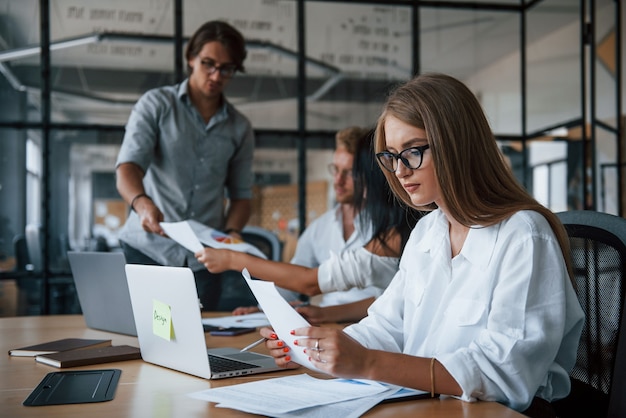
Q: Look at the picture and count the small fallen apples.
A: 0